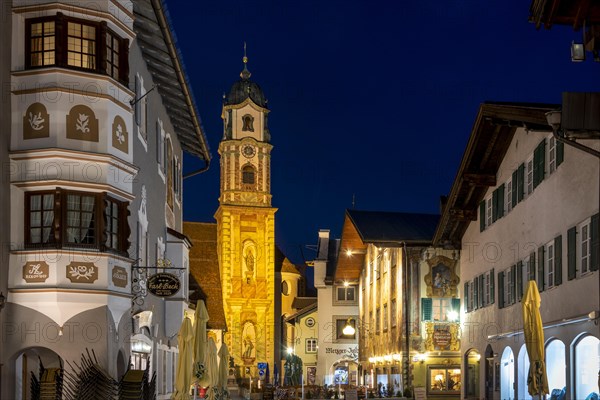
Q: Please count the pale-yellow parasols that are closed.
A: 5